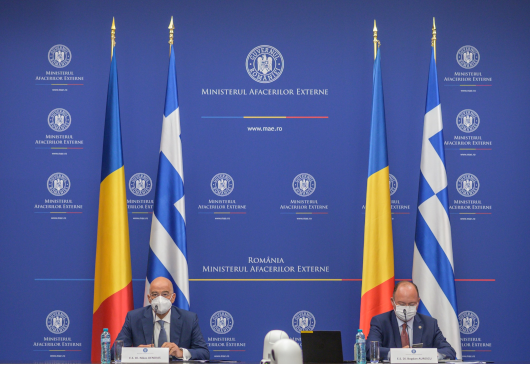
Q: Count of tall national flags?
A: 4